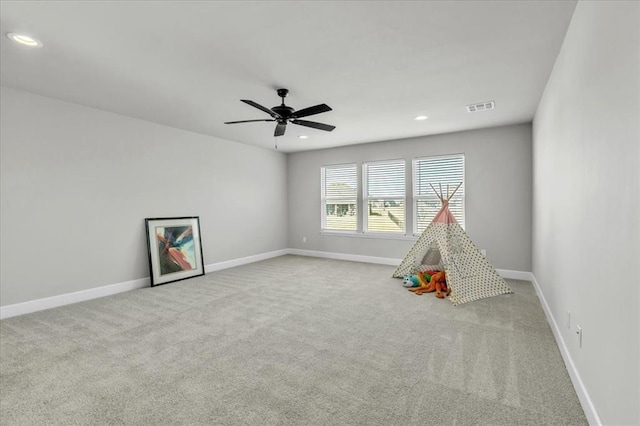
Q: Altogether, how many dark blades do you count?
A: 5